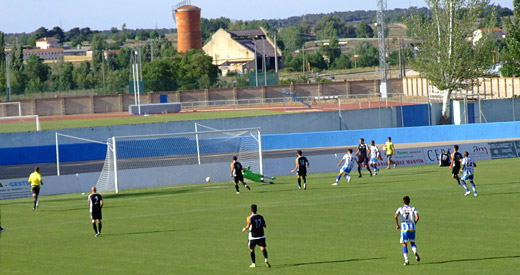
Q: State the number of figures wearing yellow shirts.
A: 2